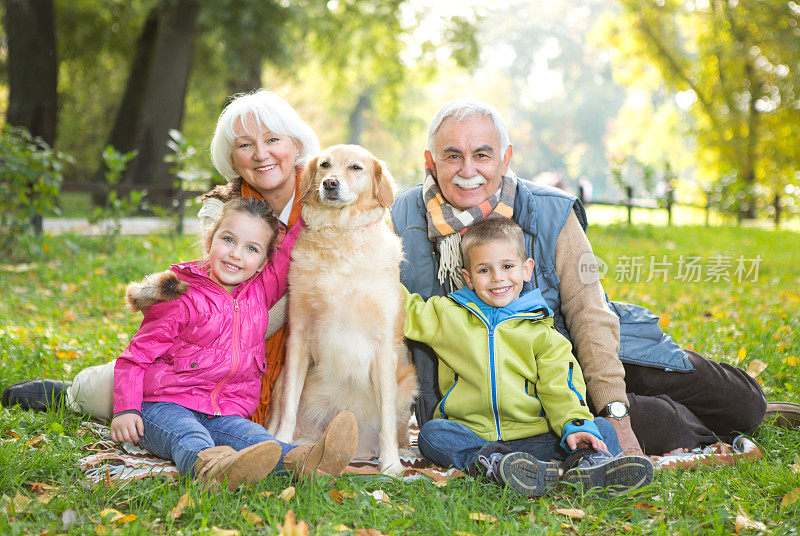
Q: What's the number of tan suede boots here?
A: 2